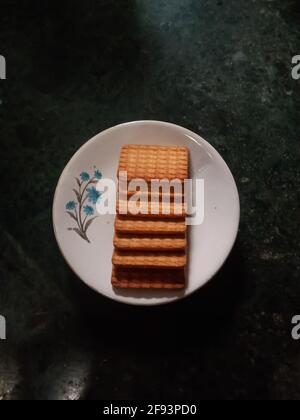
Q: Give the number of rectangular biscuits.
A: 7